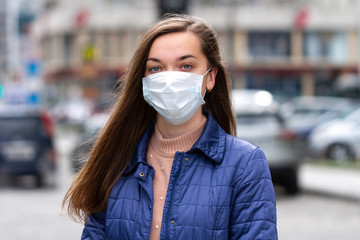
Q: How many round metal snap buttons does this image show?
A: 3